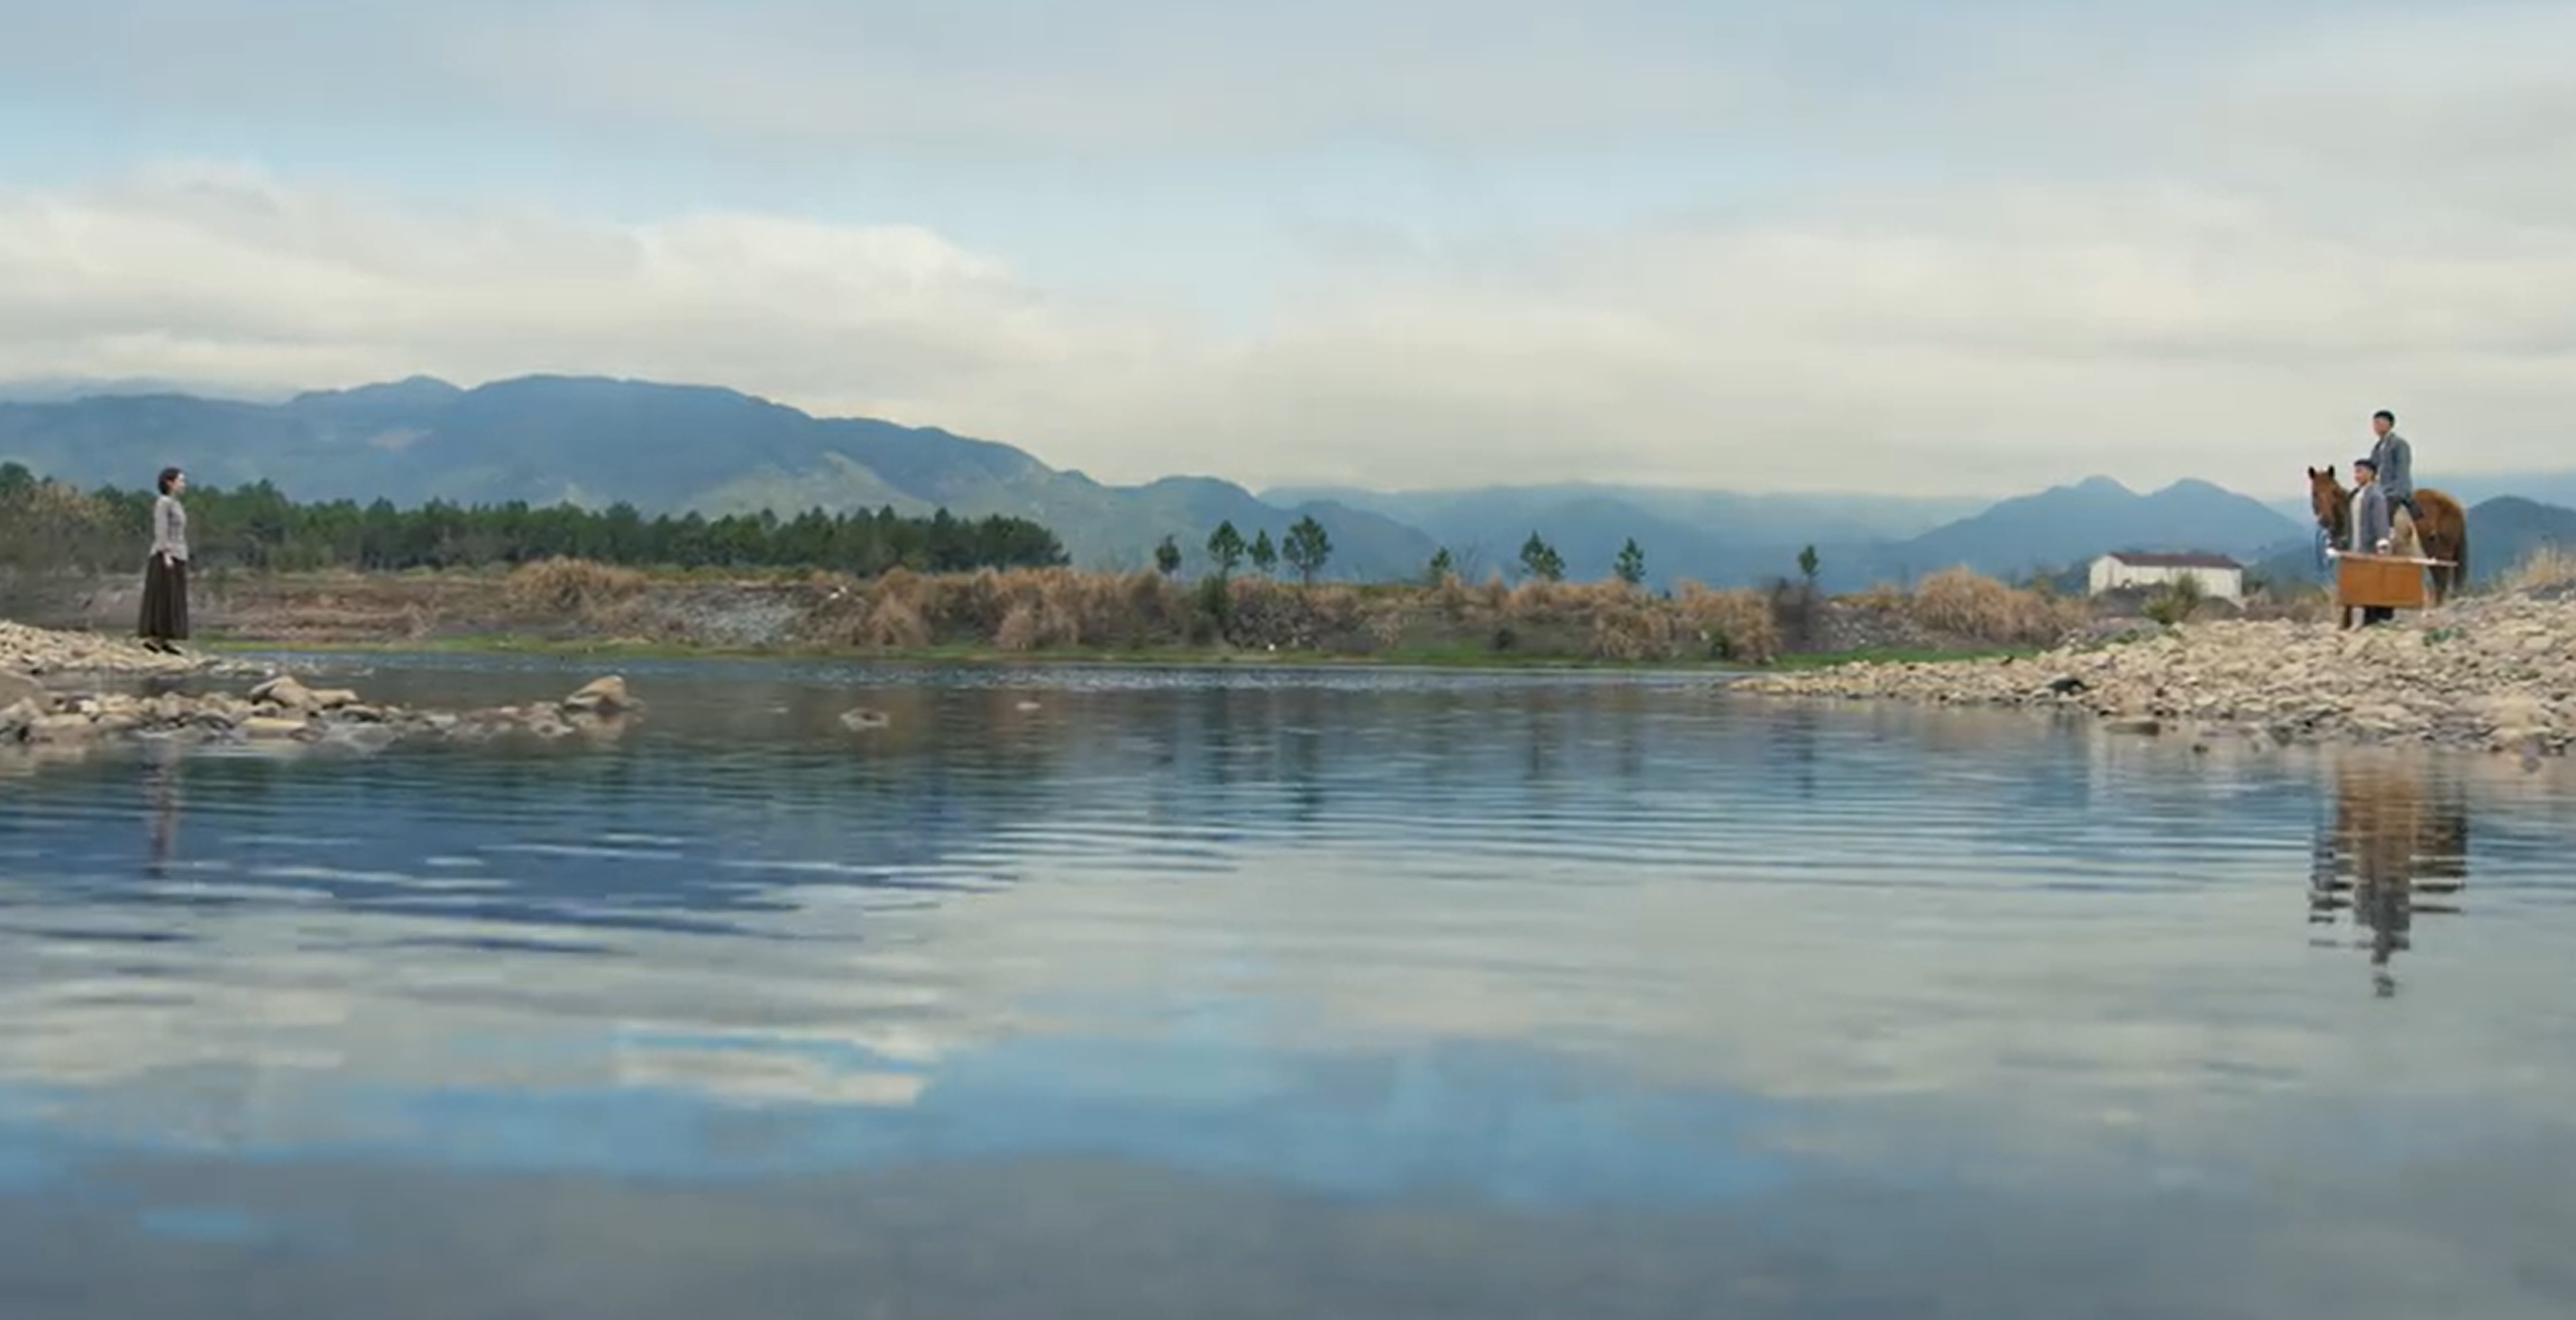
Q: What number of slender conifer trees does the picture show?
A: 8